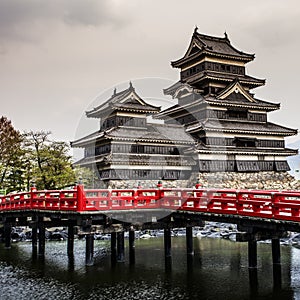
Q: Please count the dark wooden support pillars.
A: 12